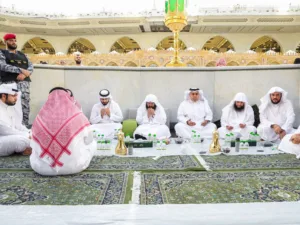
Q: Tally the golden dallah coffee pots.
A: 2